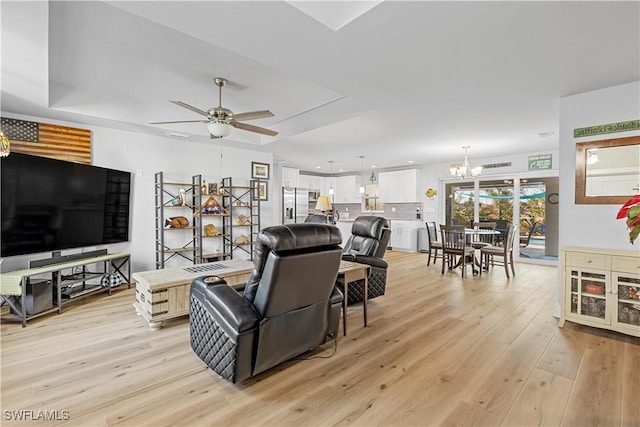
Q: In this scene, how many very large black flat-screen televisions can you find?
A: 1